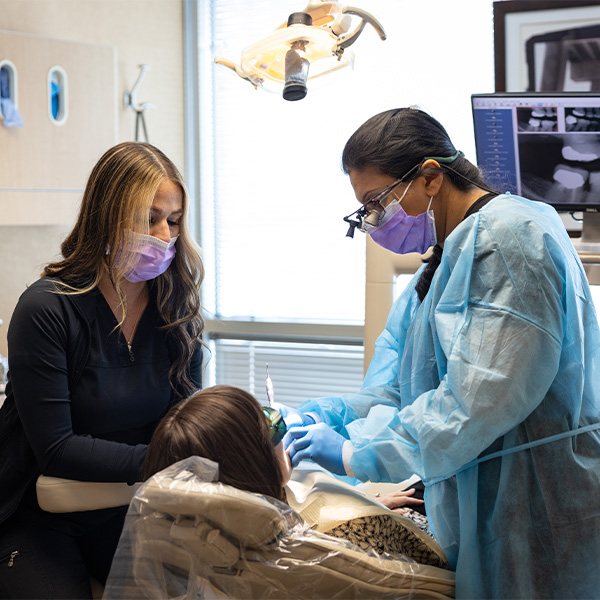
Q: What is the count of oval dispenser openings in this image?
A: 2